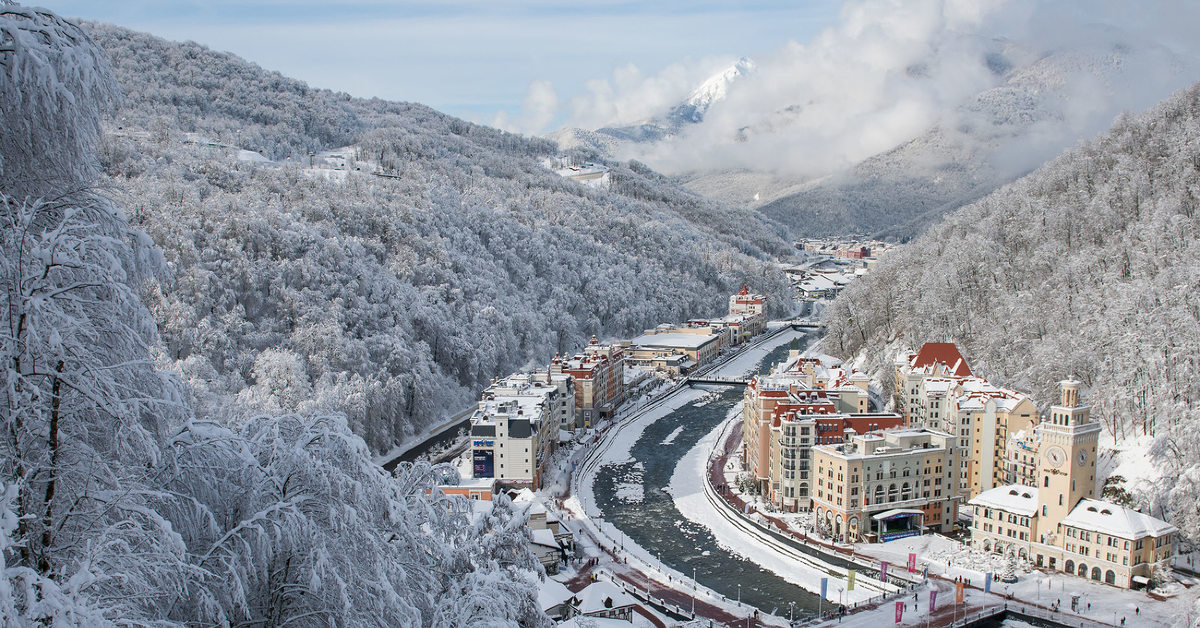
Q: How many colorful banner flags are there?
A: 8